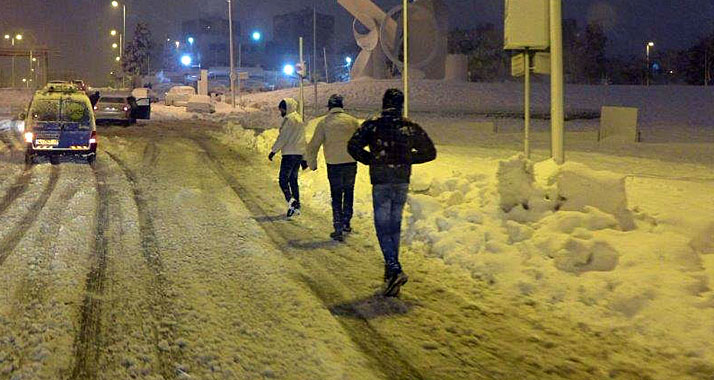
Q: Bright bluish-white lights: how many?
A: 5